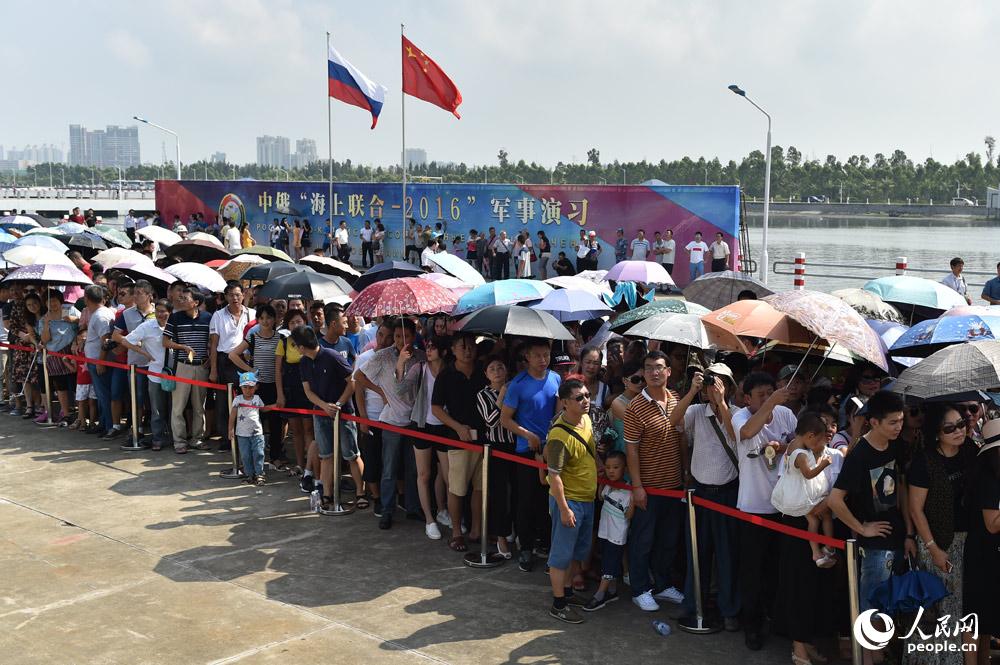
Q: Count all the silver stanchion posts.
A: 7